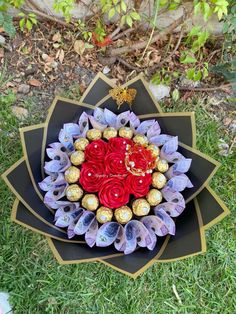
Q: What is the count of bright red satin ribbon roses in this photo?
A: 7